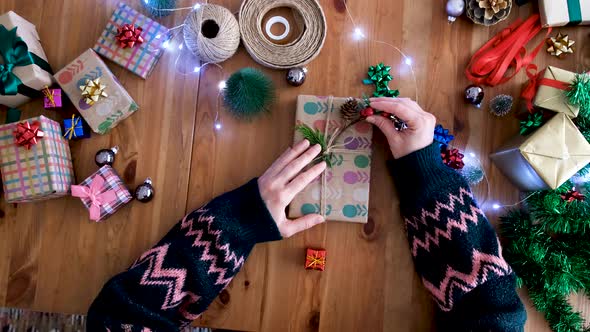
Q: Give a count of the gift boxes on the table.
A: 12